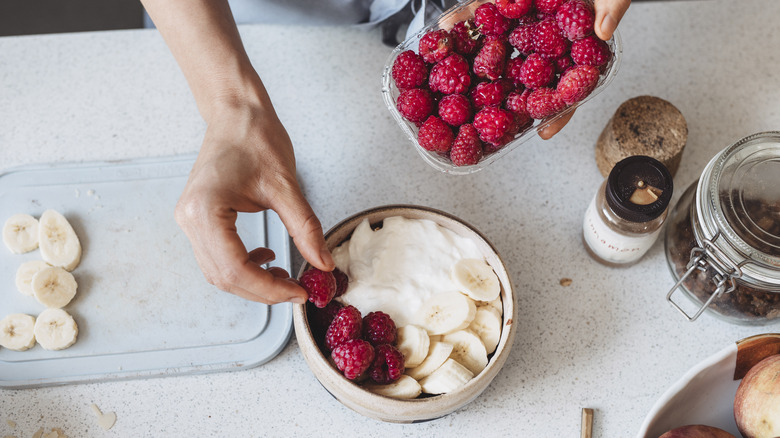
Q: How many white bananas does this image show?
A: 15